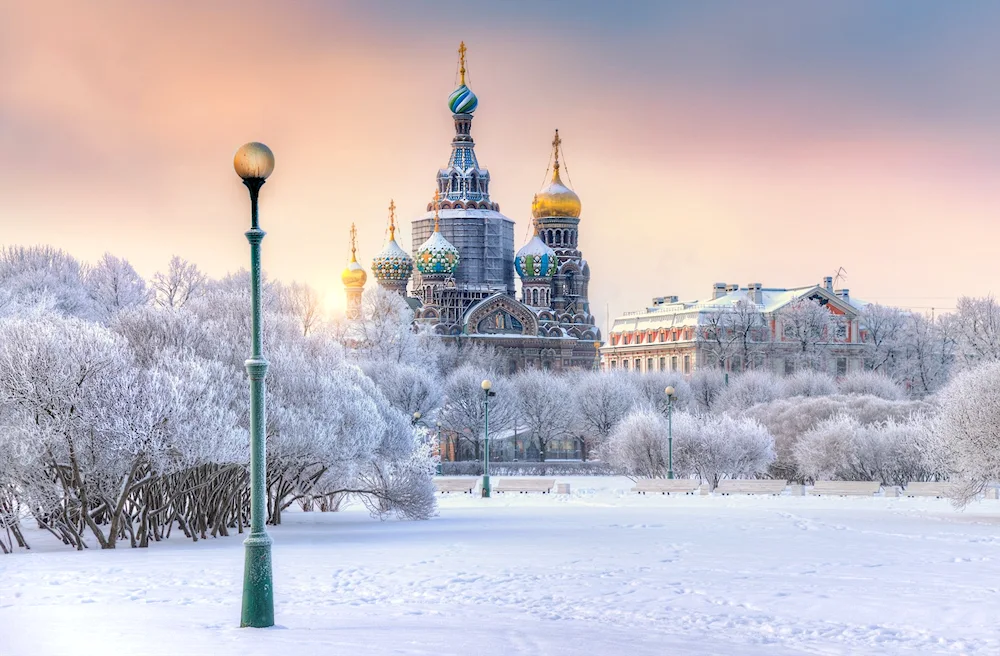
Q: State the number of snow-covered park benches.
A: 6